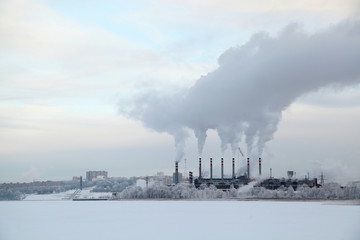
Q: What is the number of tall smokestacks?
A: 7